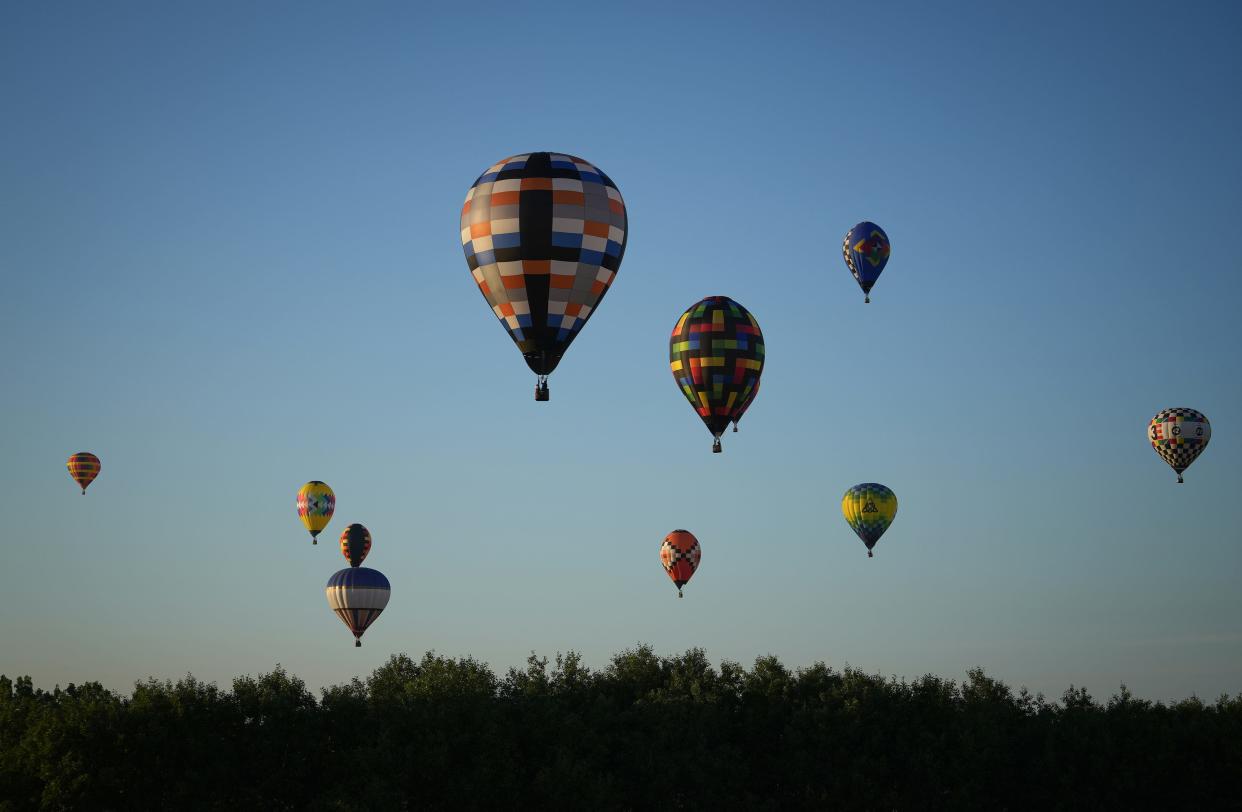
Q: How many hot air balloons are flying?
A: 11